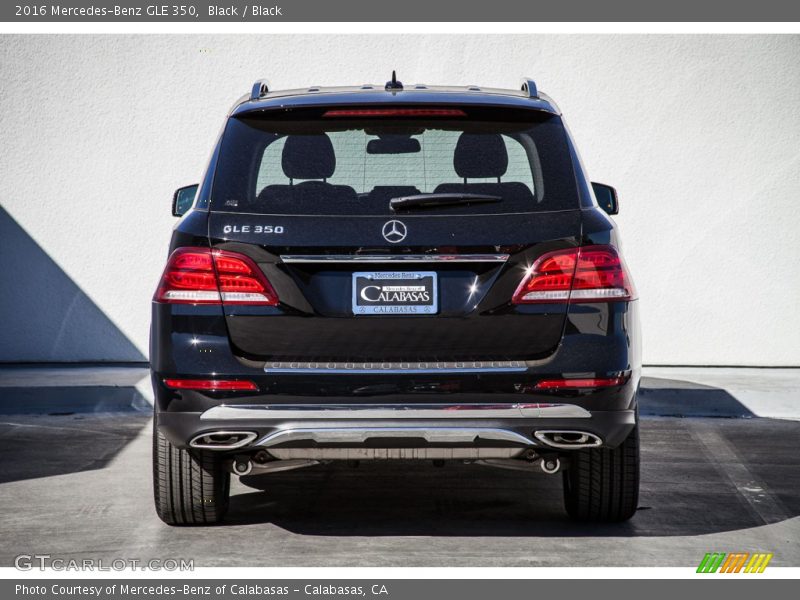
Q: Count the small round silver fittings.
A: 2